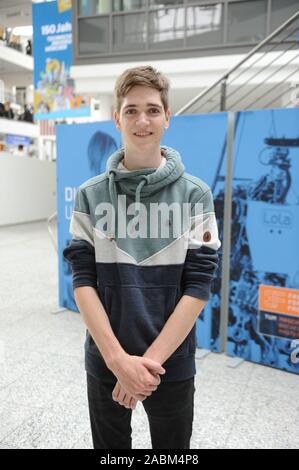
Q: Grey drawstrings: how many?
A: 2